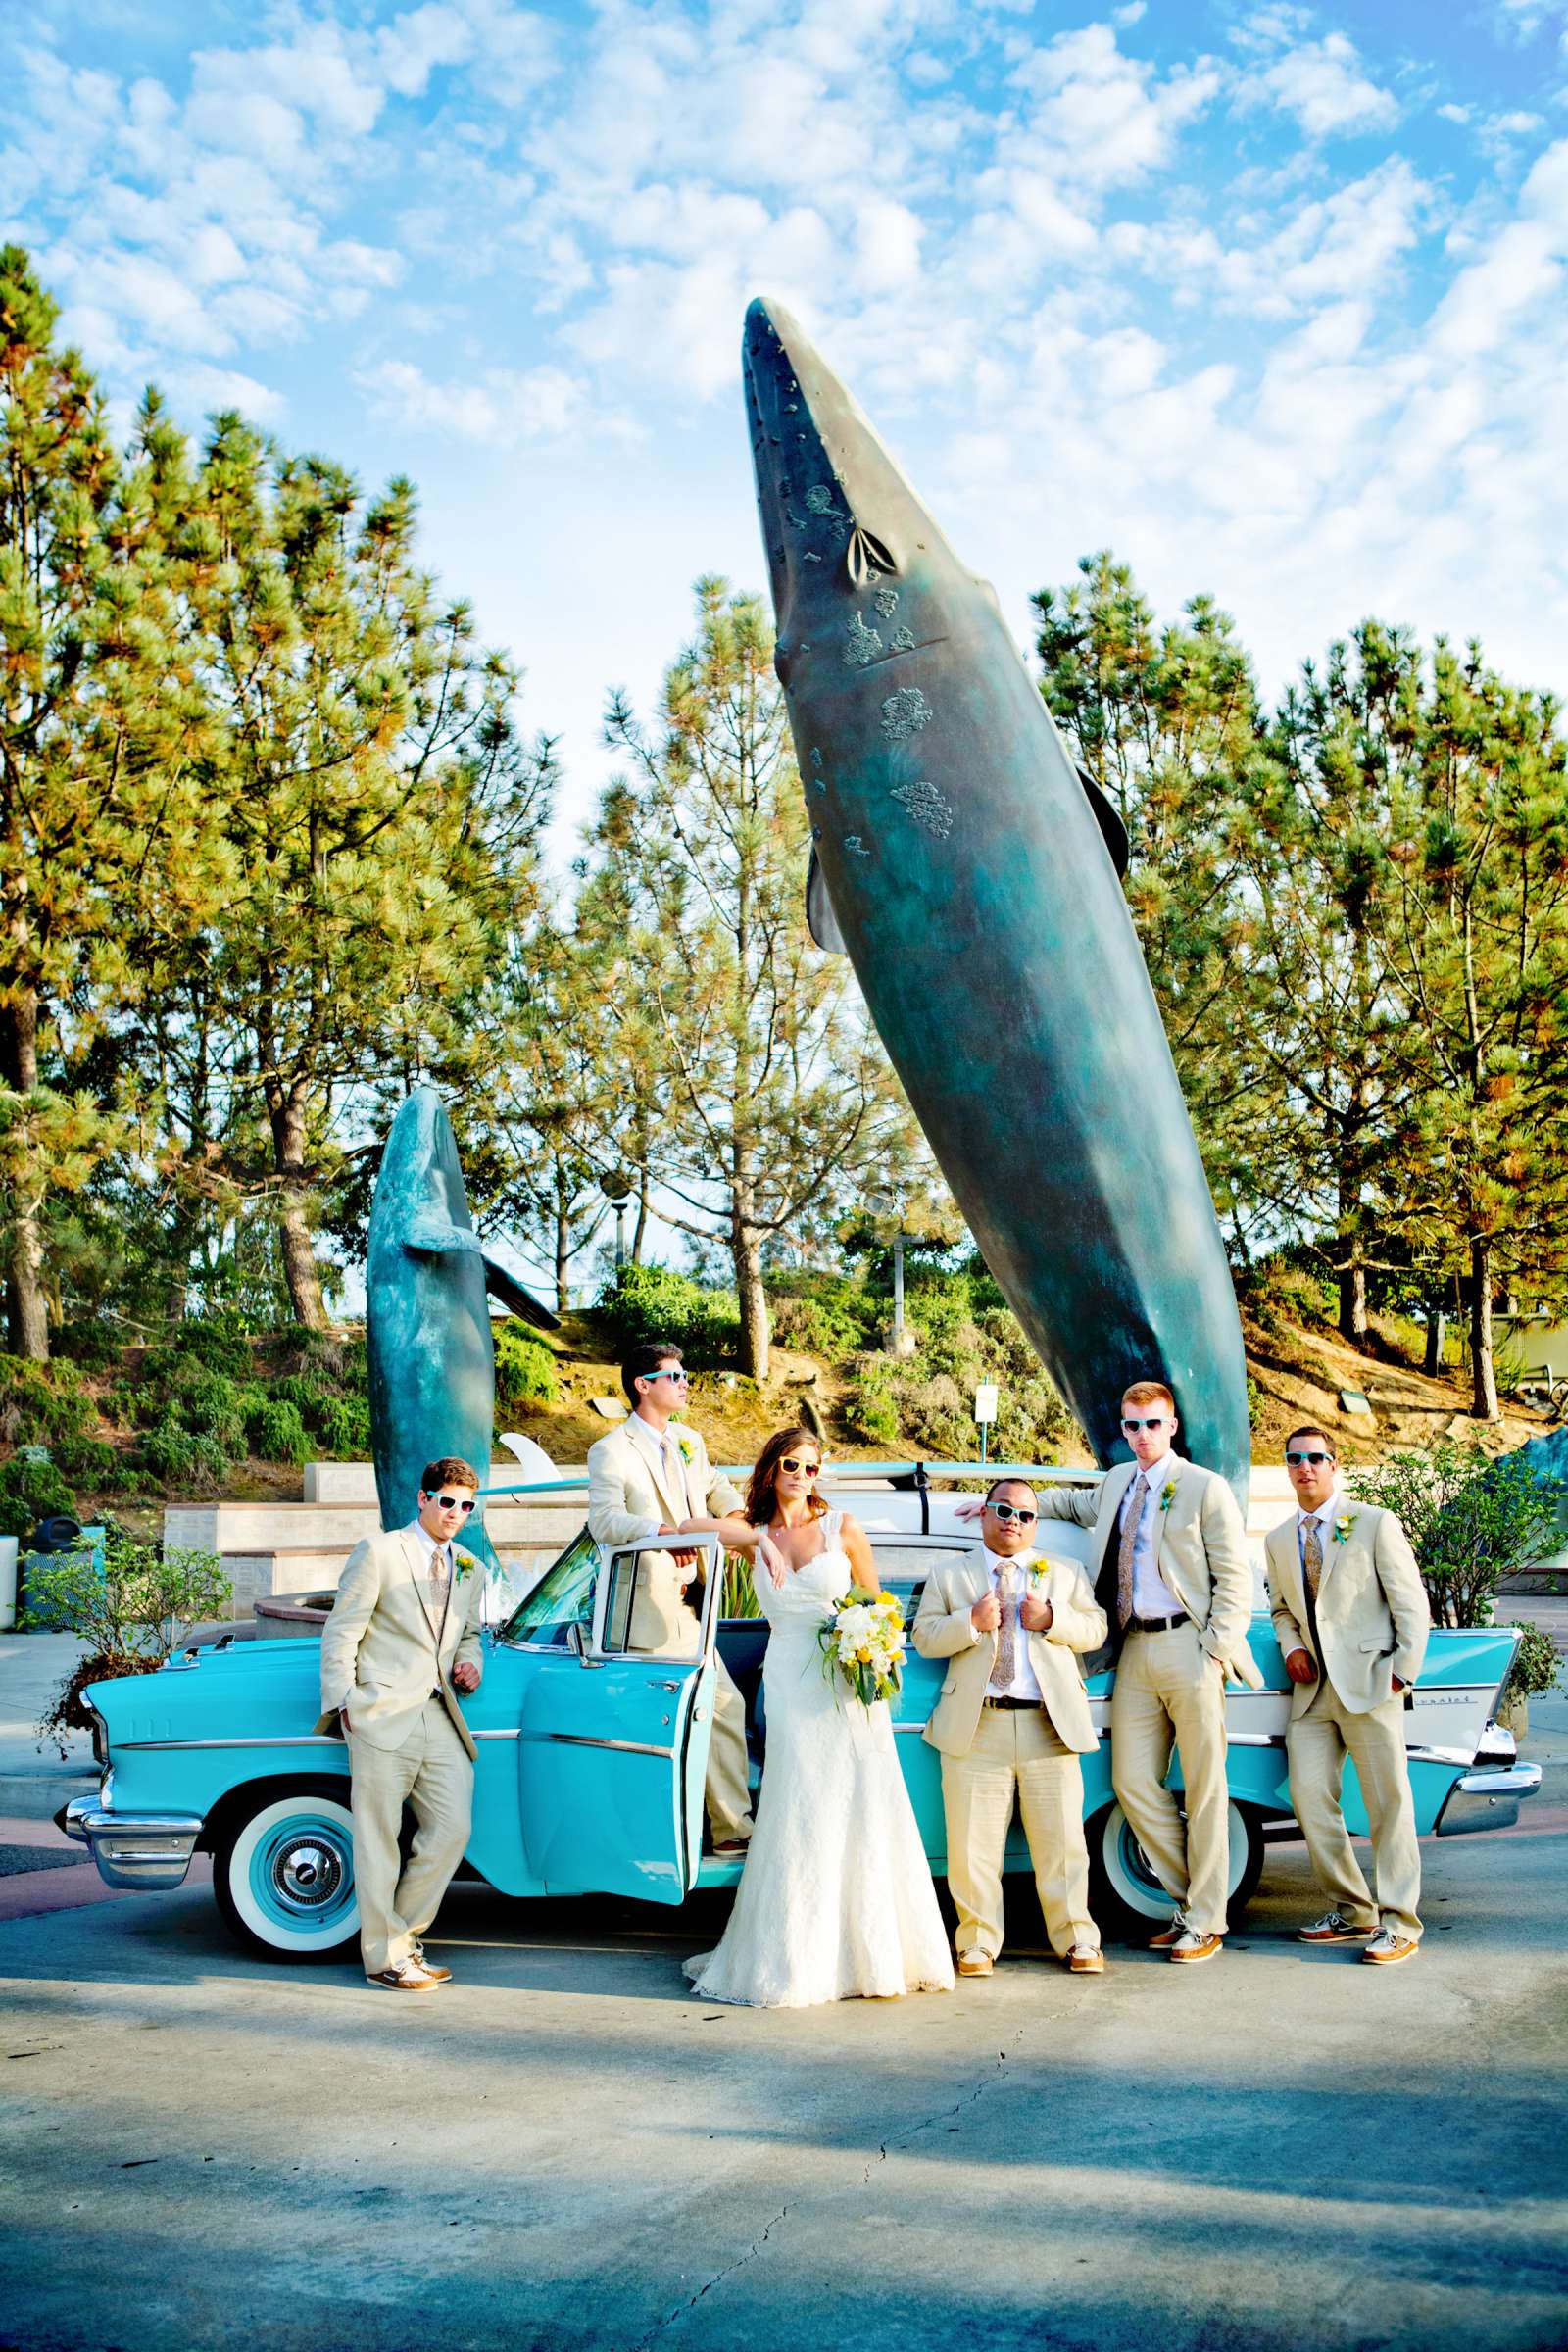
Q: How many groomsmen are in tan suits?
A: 5